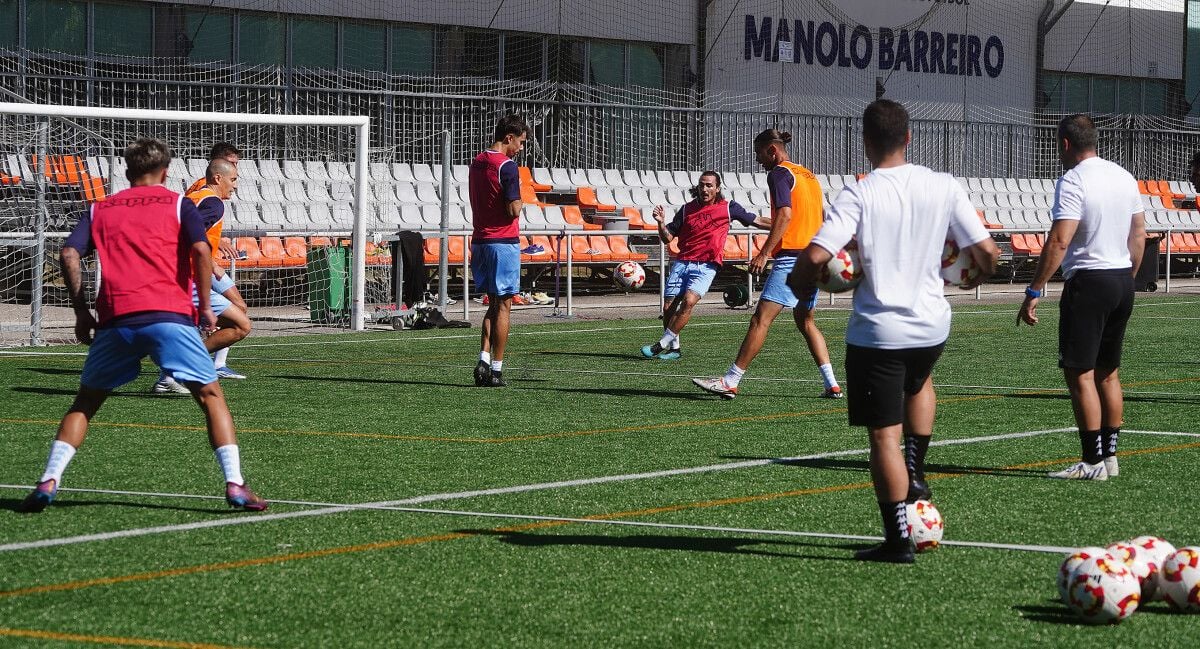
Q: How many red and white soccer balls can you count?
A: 9